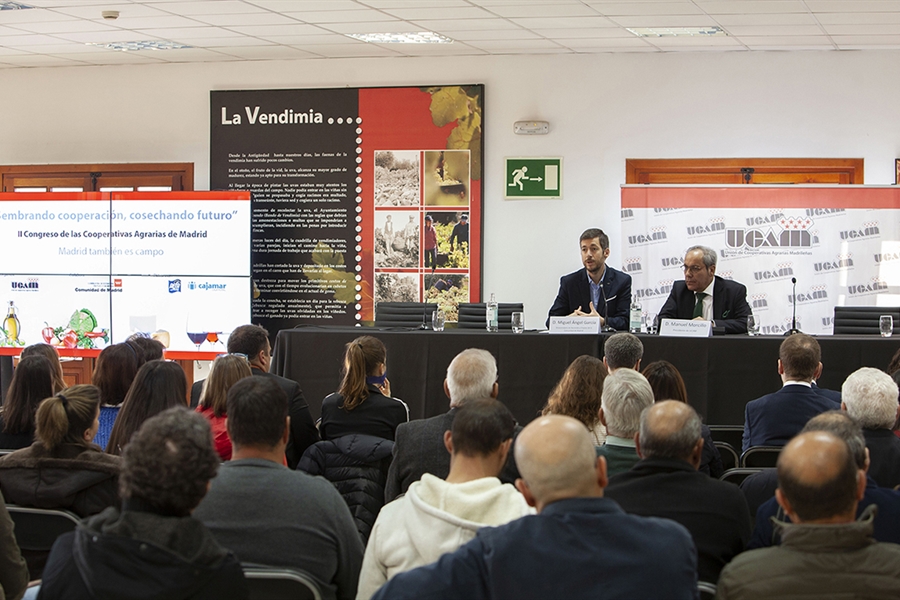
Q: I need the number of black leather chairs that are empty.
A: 3